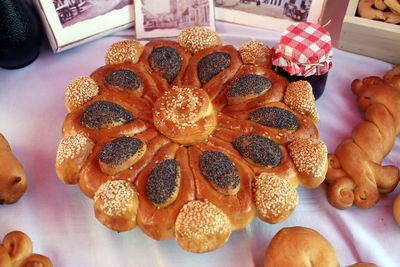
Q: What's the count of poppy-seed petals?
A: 10